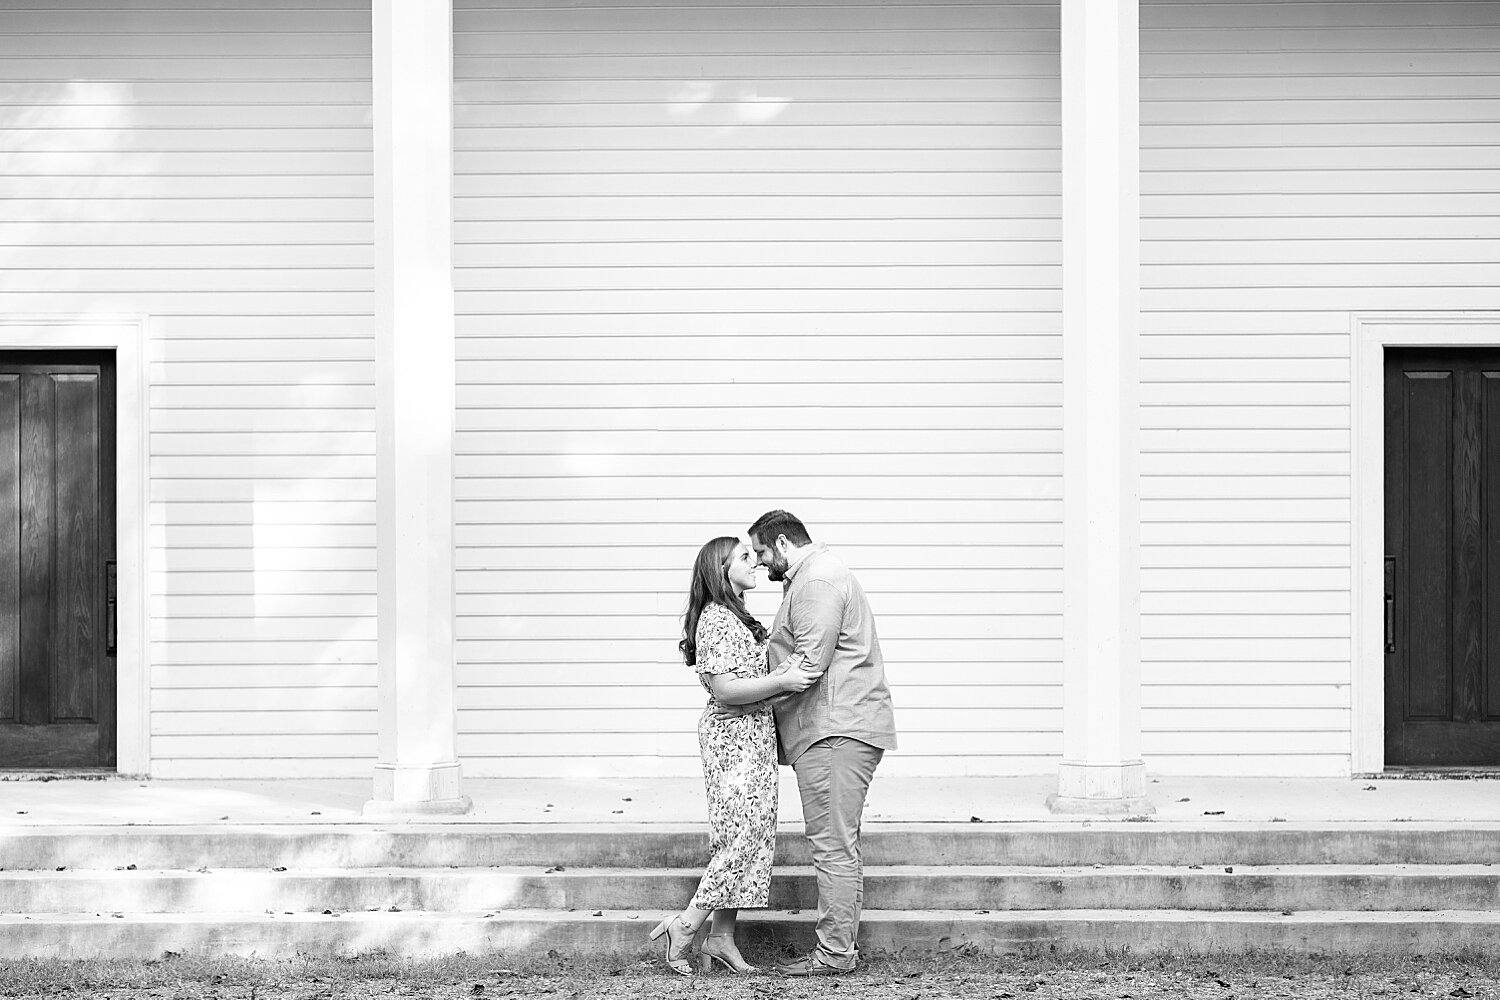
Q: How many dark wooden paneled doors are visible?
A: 2